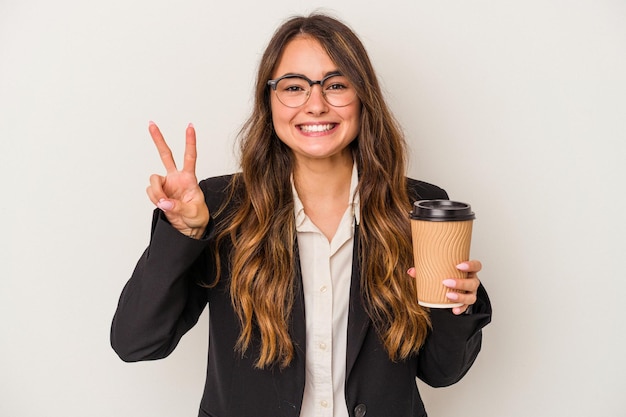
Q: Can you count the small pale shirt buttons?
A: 3